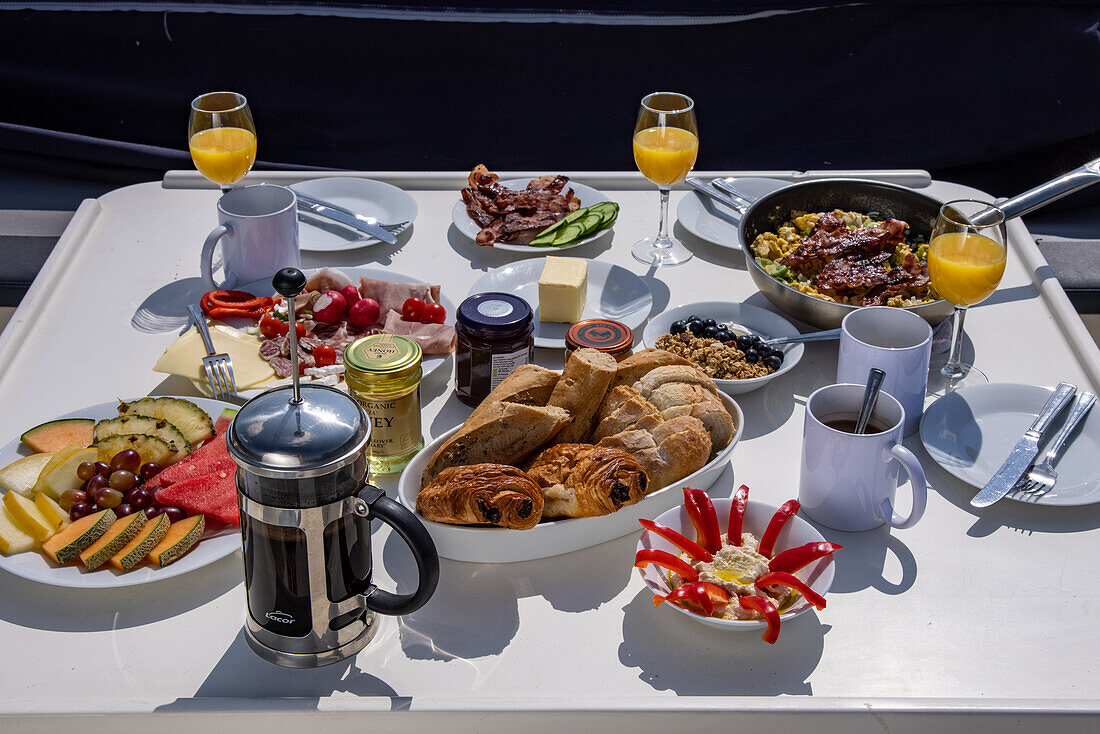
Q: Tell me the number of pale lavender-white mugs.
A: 3